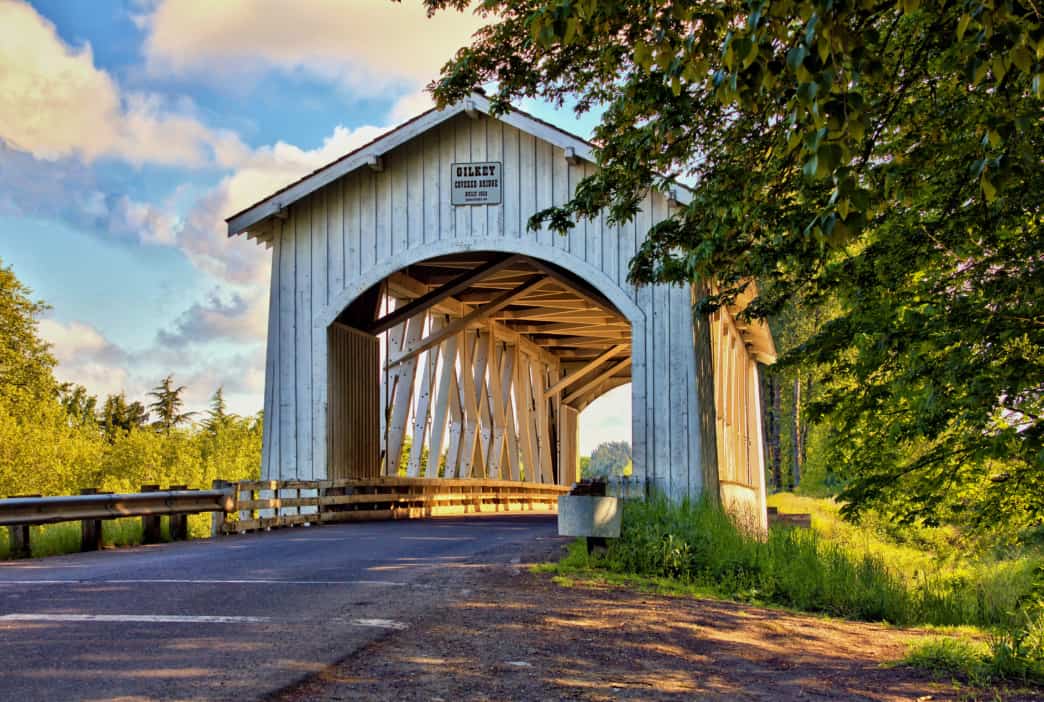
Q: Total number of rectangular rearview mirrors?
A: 0